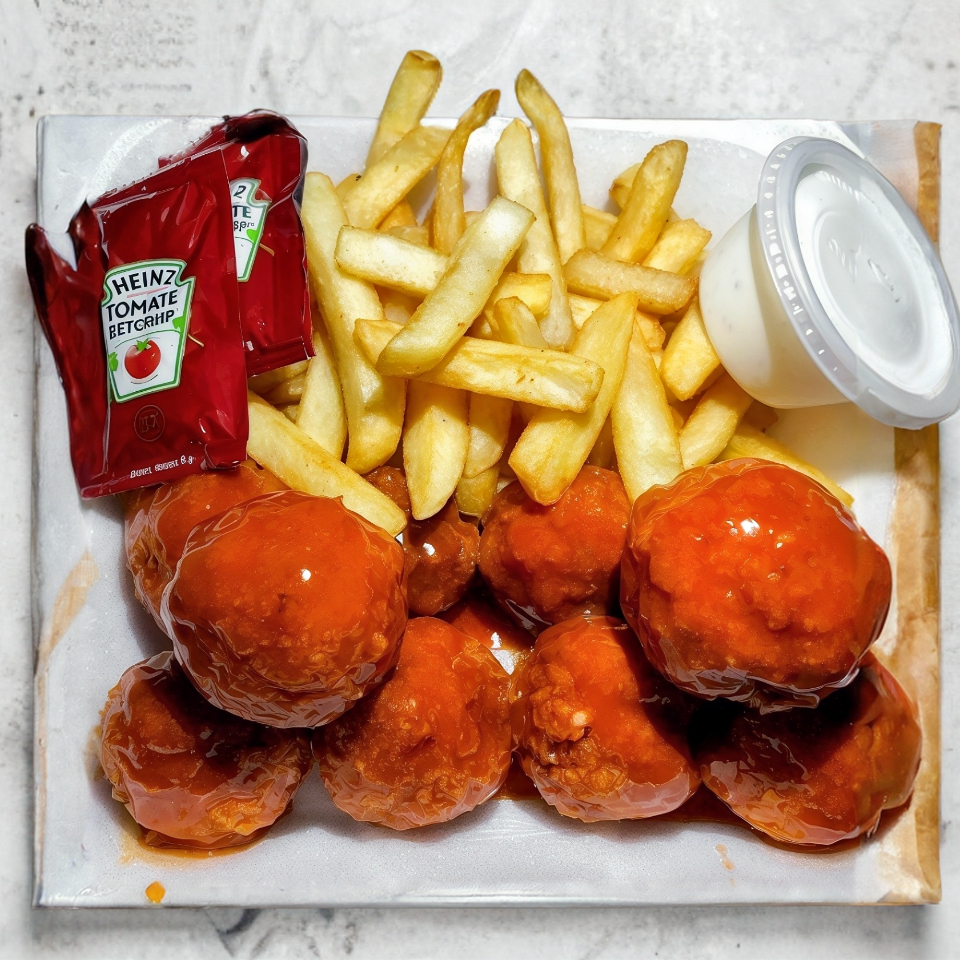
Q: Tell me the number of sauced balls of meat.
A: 9